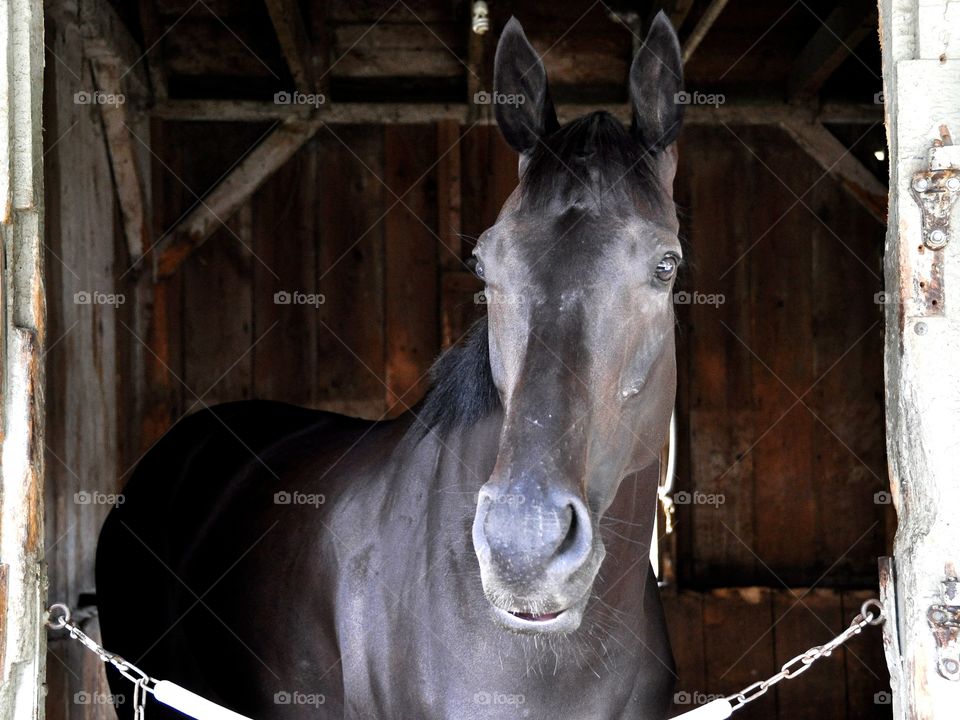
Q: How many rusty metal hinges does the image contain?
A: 2